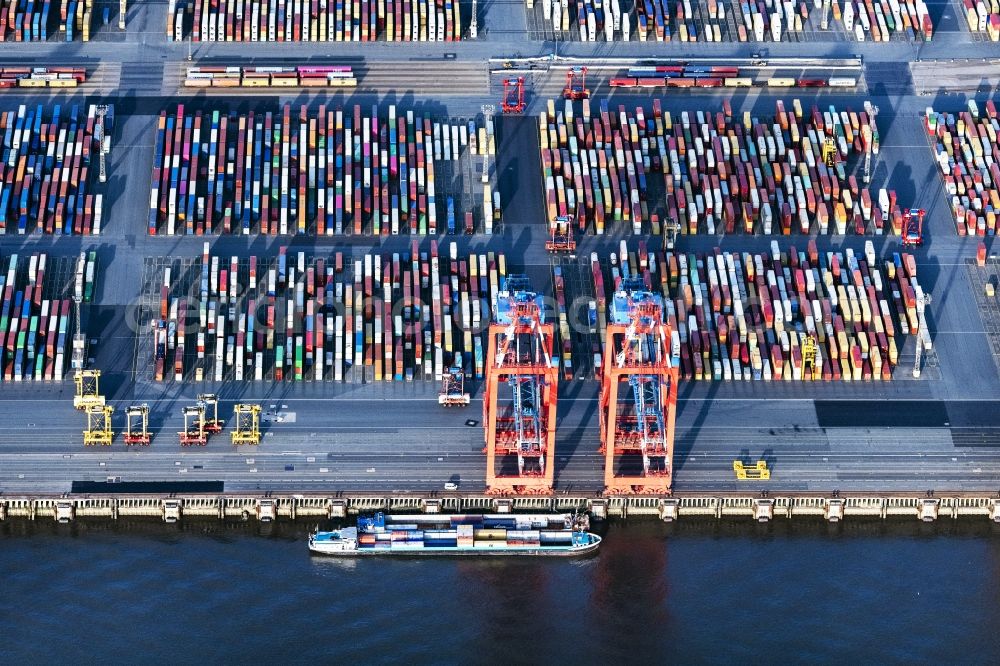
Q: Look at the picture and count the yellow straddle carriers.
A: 5